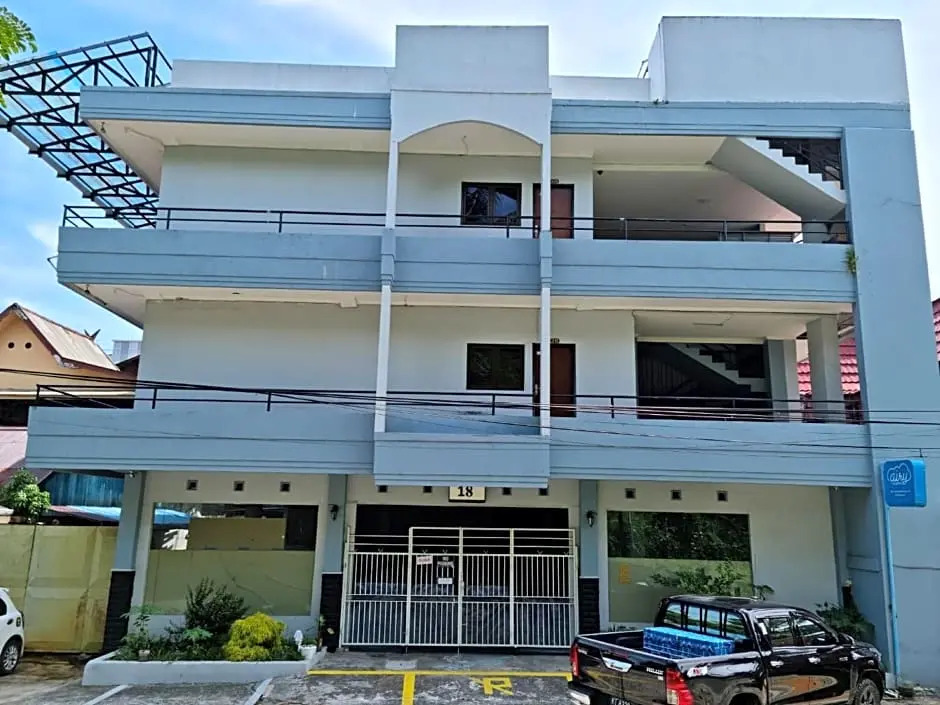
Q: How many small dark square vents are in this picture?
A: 10